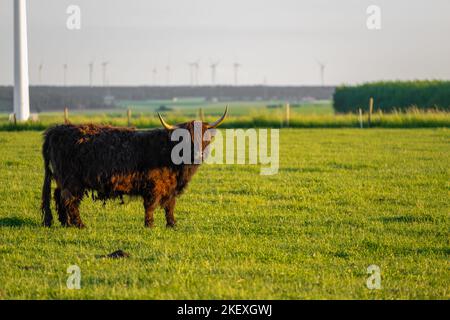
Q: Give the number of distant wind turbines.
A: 11